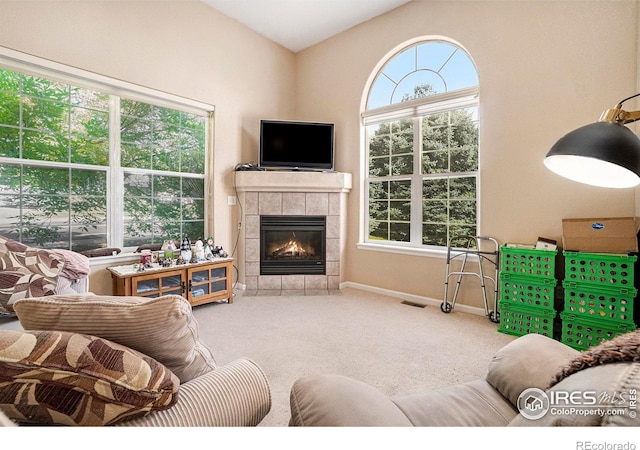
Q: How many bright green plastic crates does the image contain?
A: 6